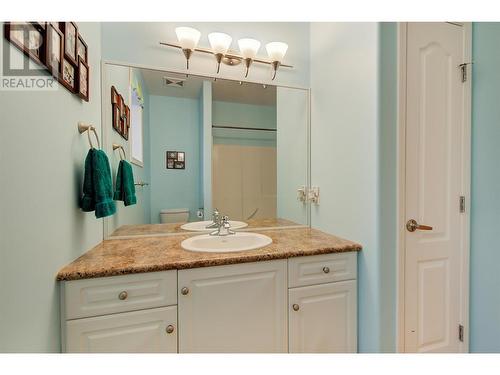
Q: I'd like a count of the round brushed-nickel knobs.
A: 5